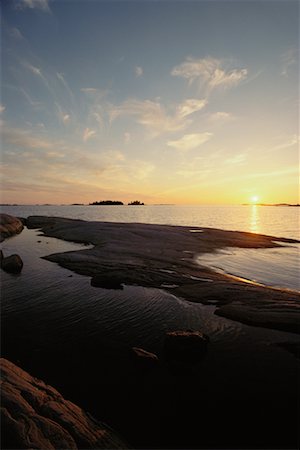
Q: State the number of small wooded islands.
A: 2